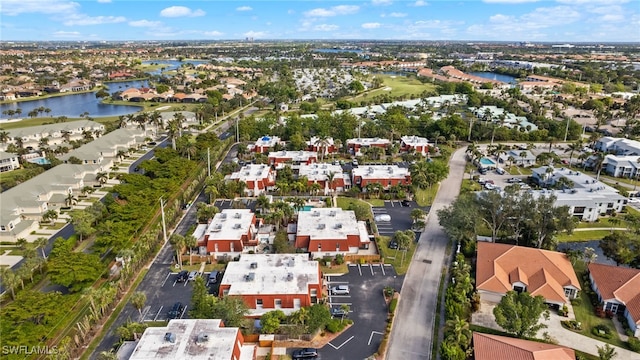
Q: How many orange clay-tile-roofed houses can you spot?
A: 3